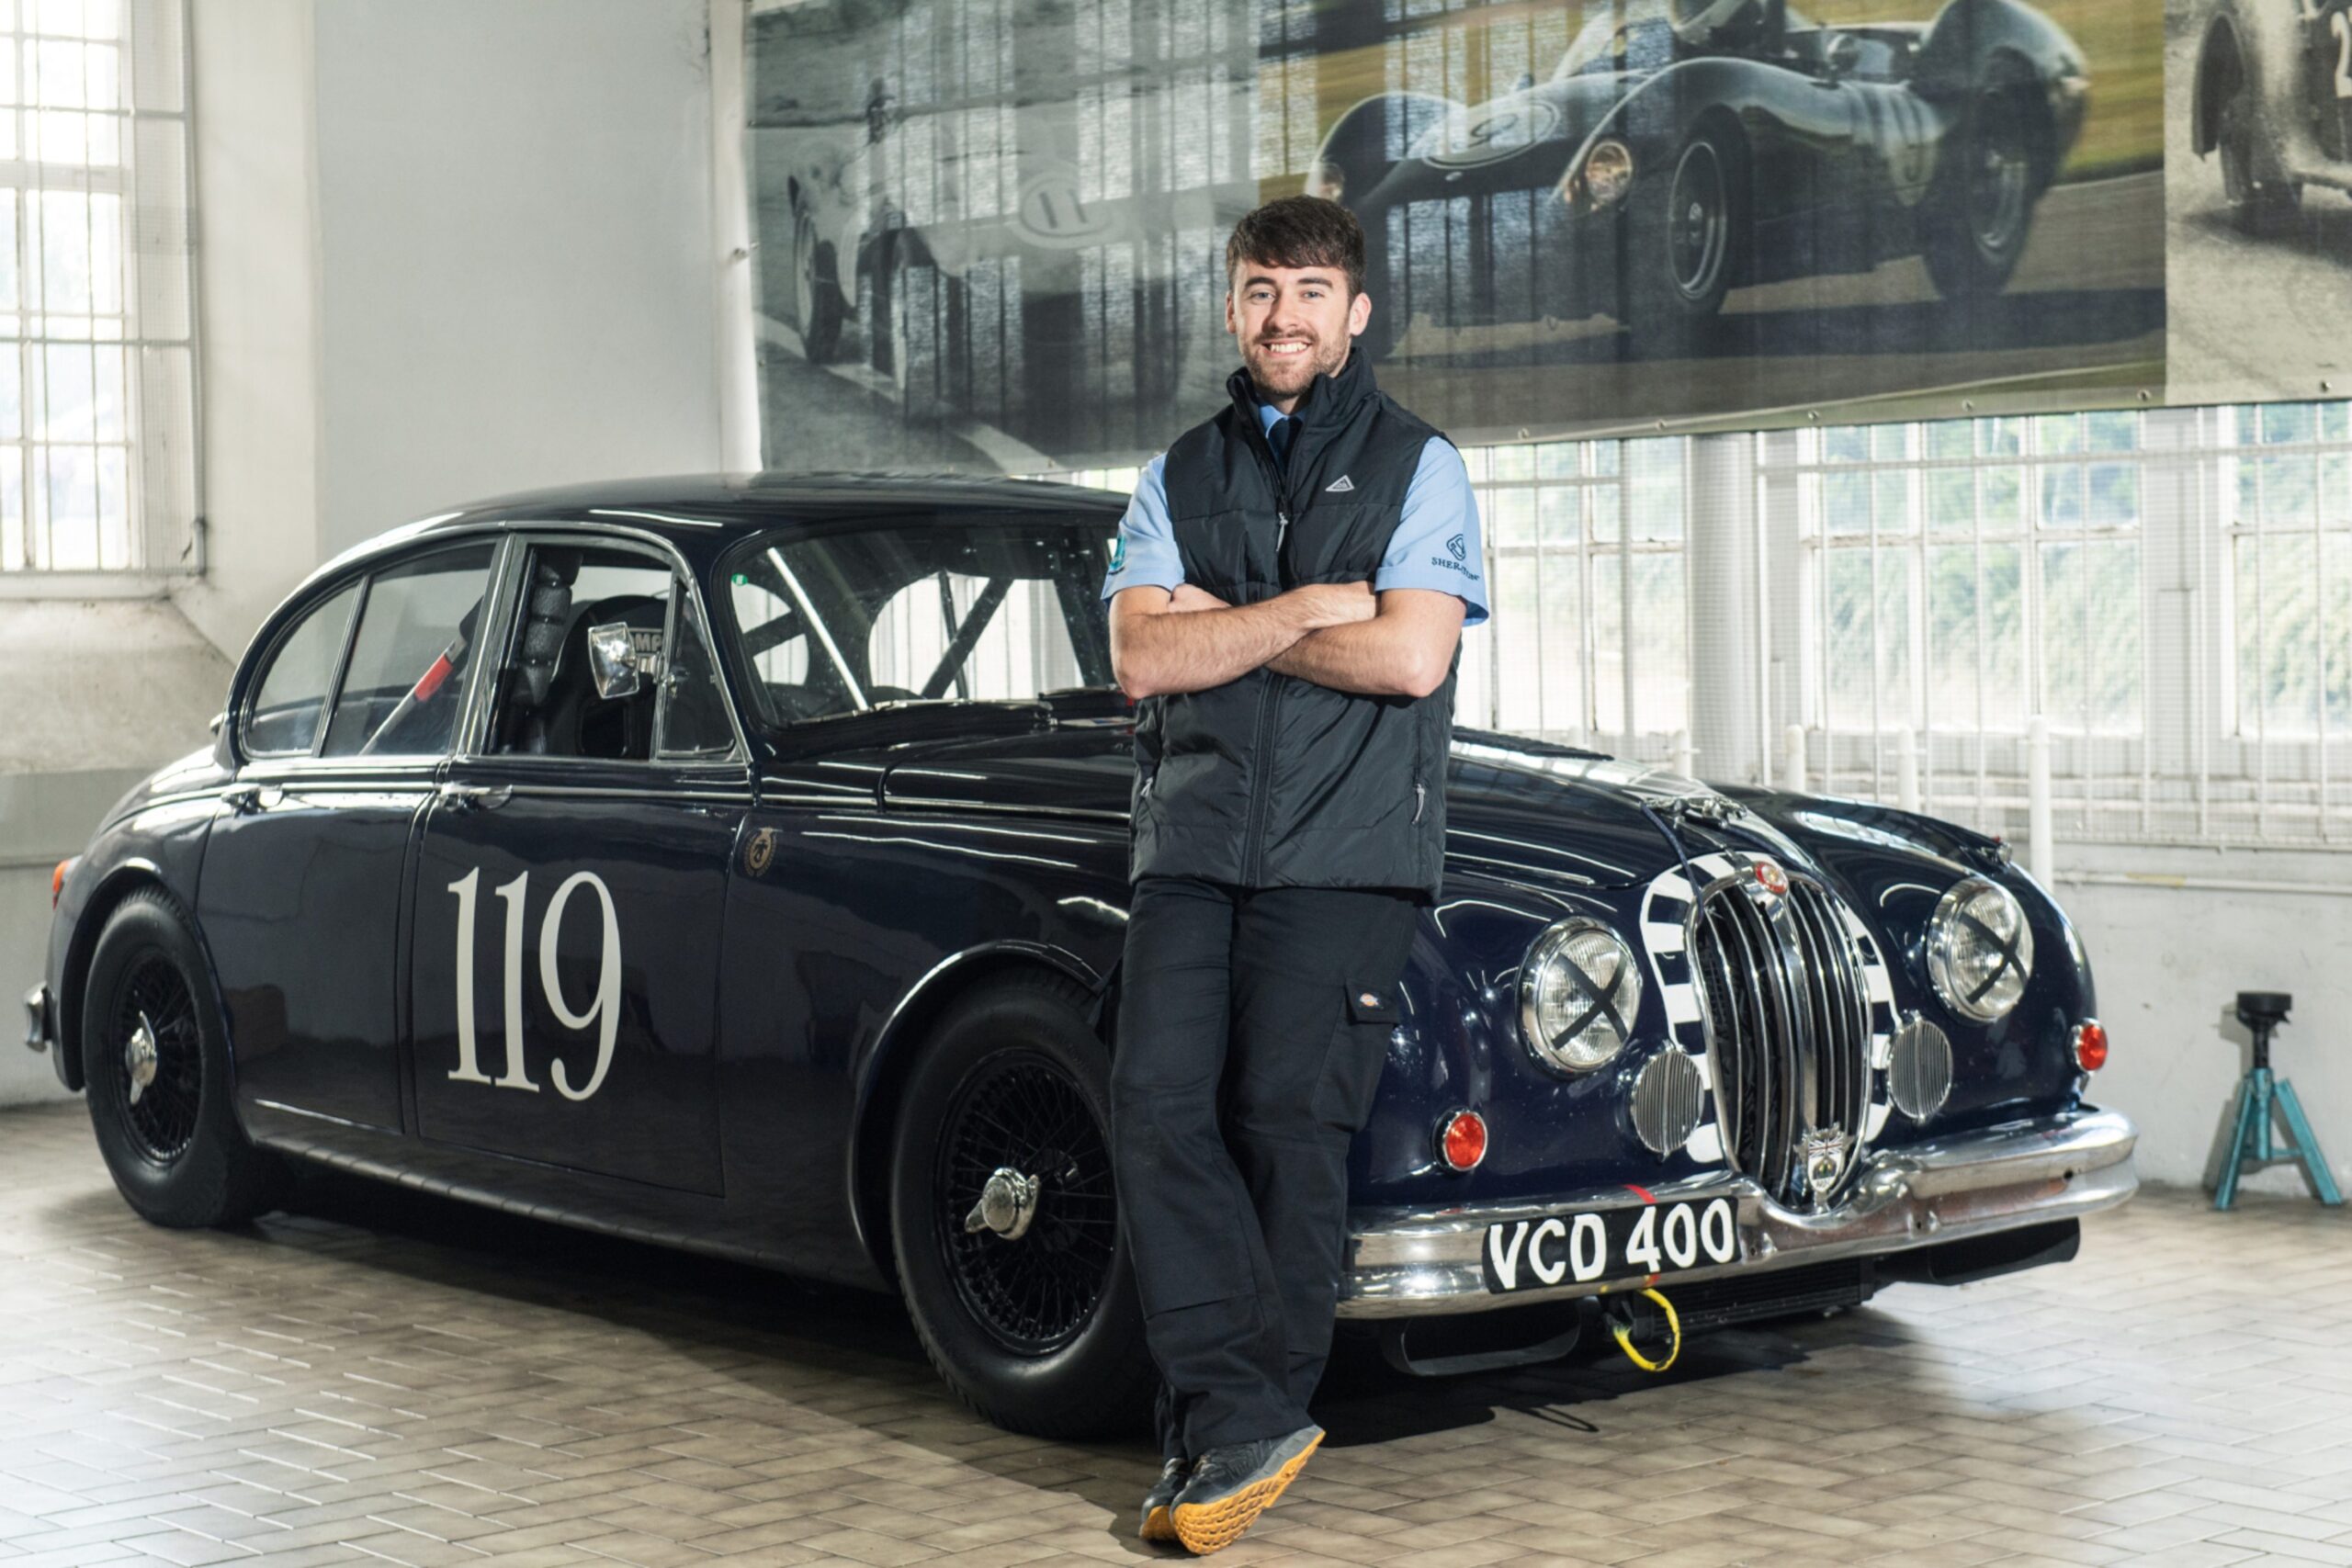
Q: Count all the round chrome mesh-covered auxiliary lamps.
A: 2